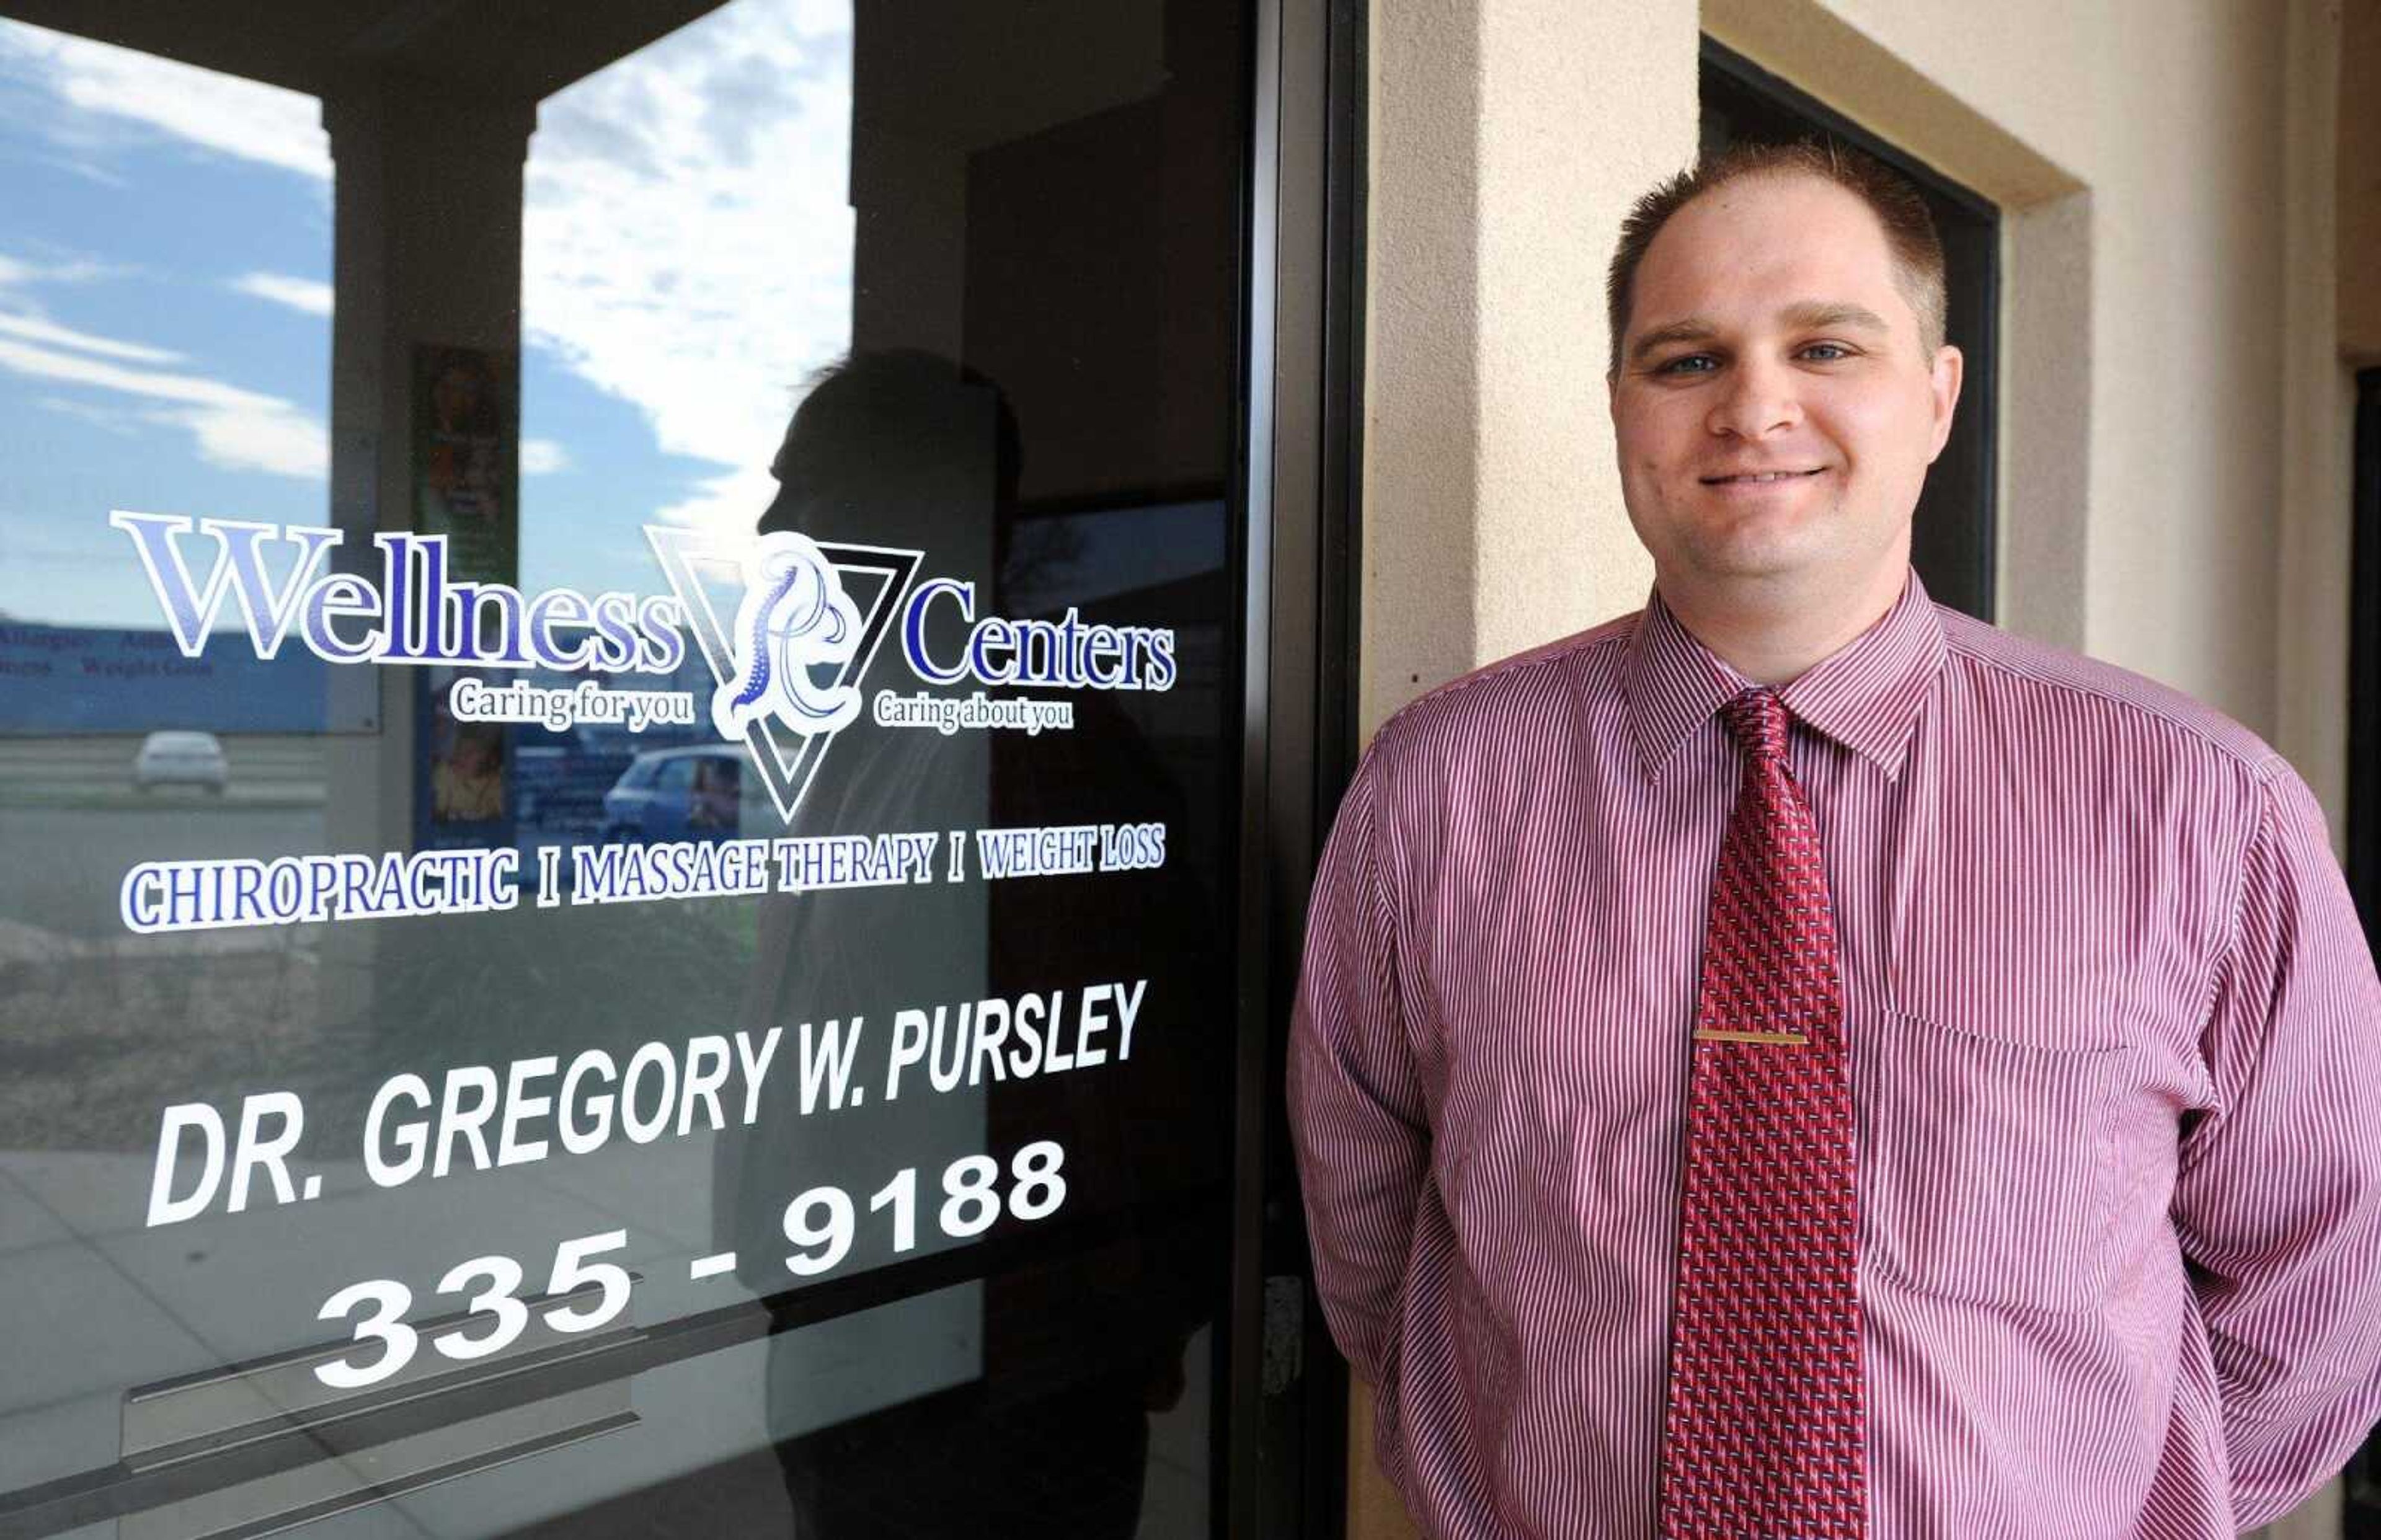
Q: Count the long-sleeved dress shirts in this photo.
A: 1